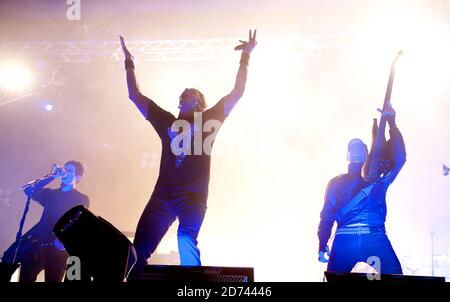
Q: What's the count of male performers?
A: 3